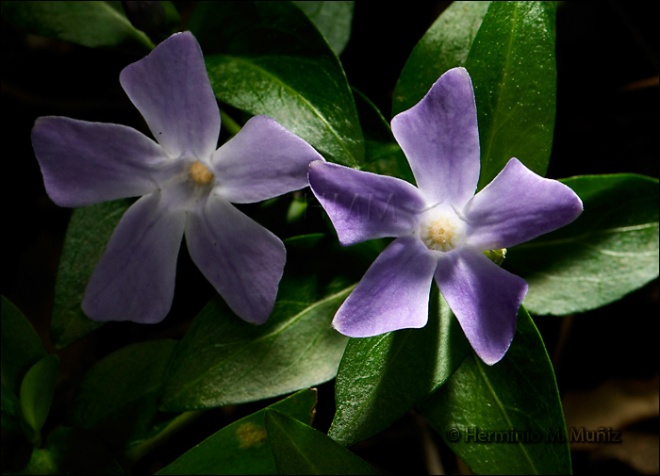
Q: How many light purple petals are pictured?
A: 10